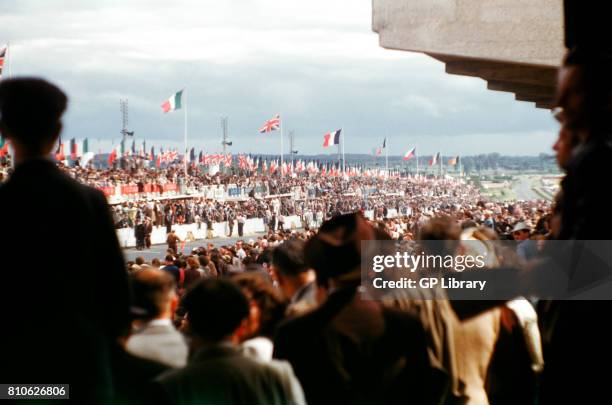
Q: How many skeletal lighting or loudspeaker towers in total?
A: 3